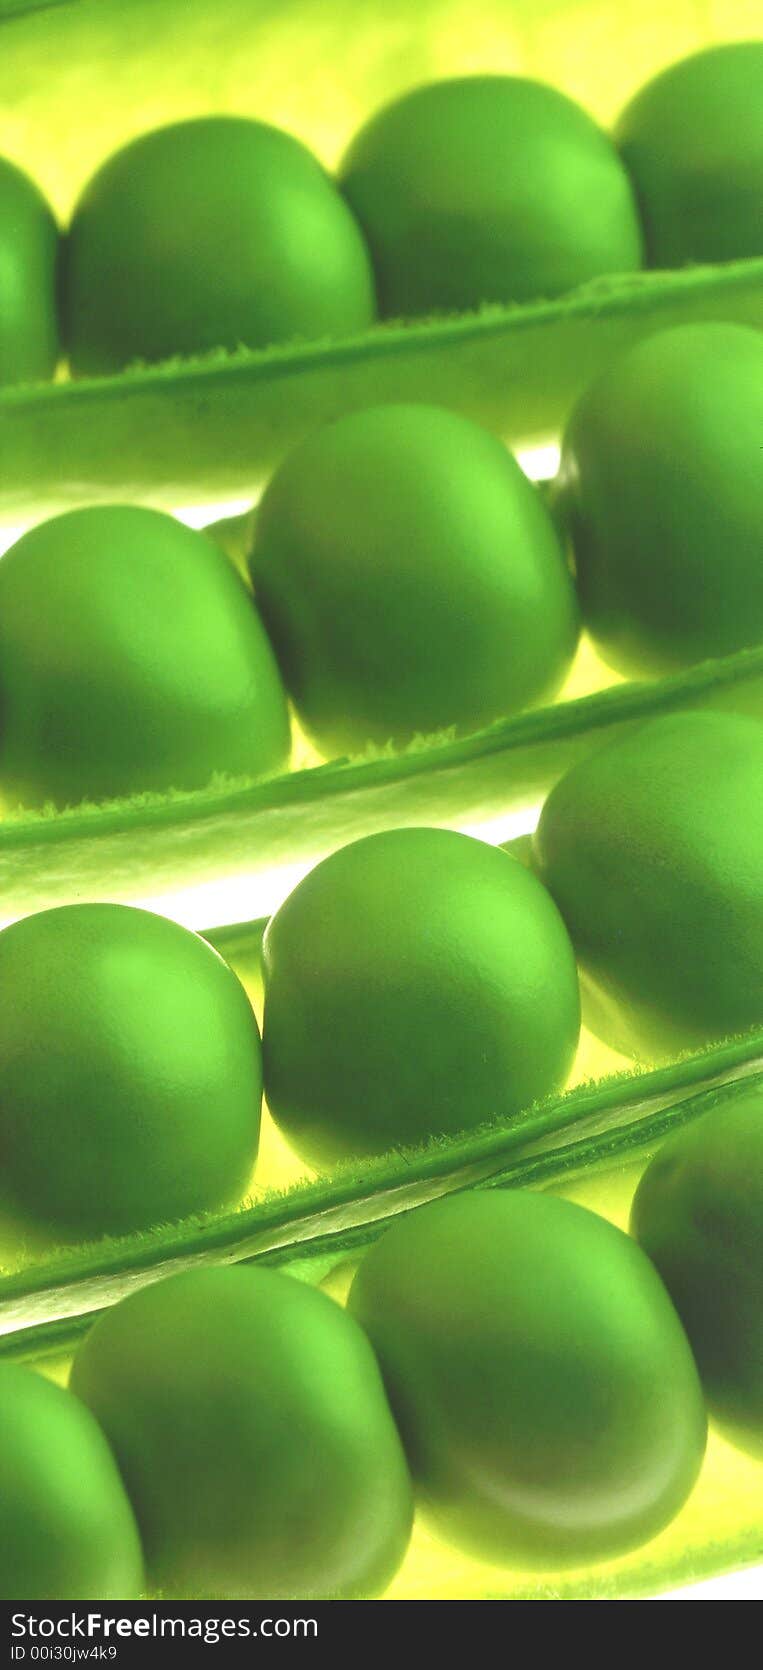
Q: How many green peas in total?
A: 14